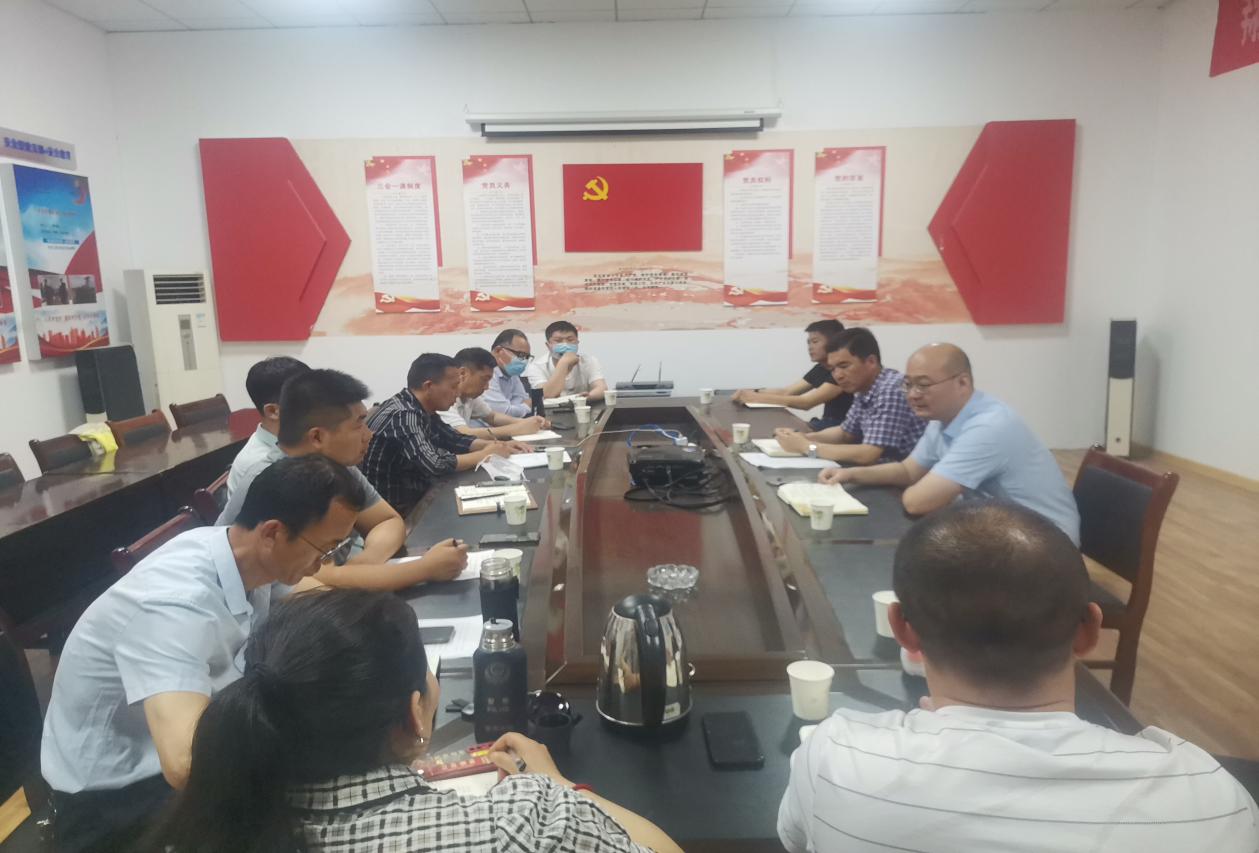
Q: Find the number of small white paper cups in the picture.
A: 11